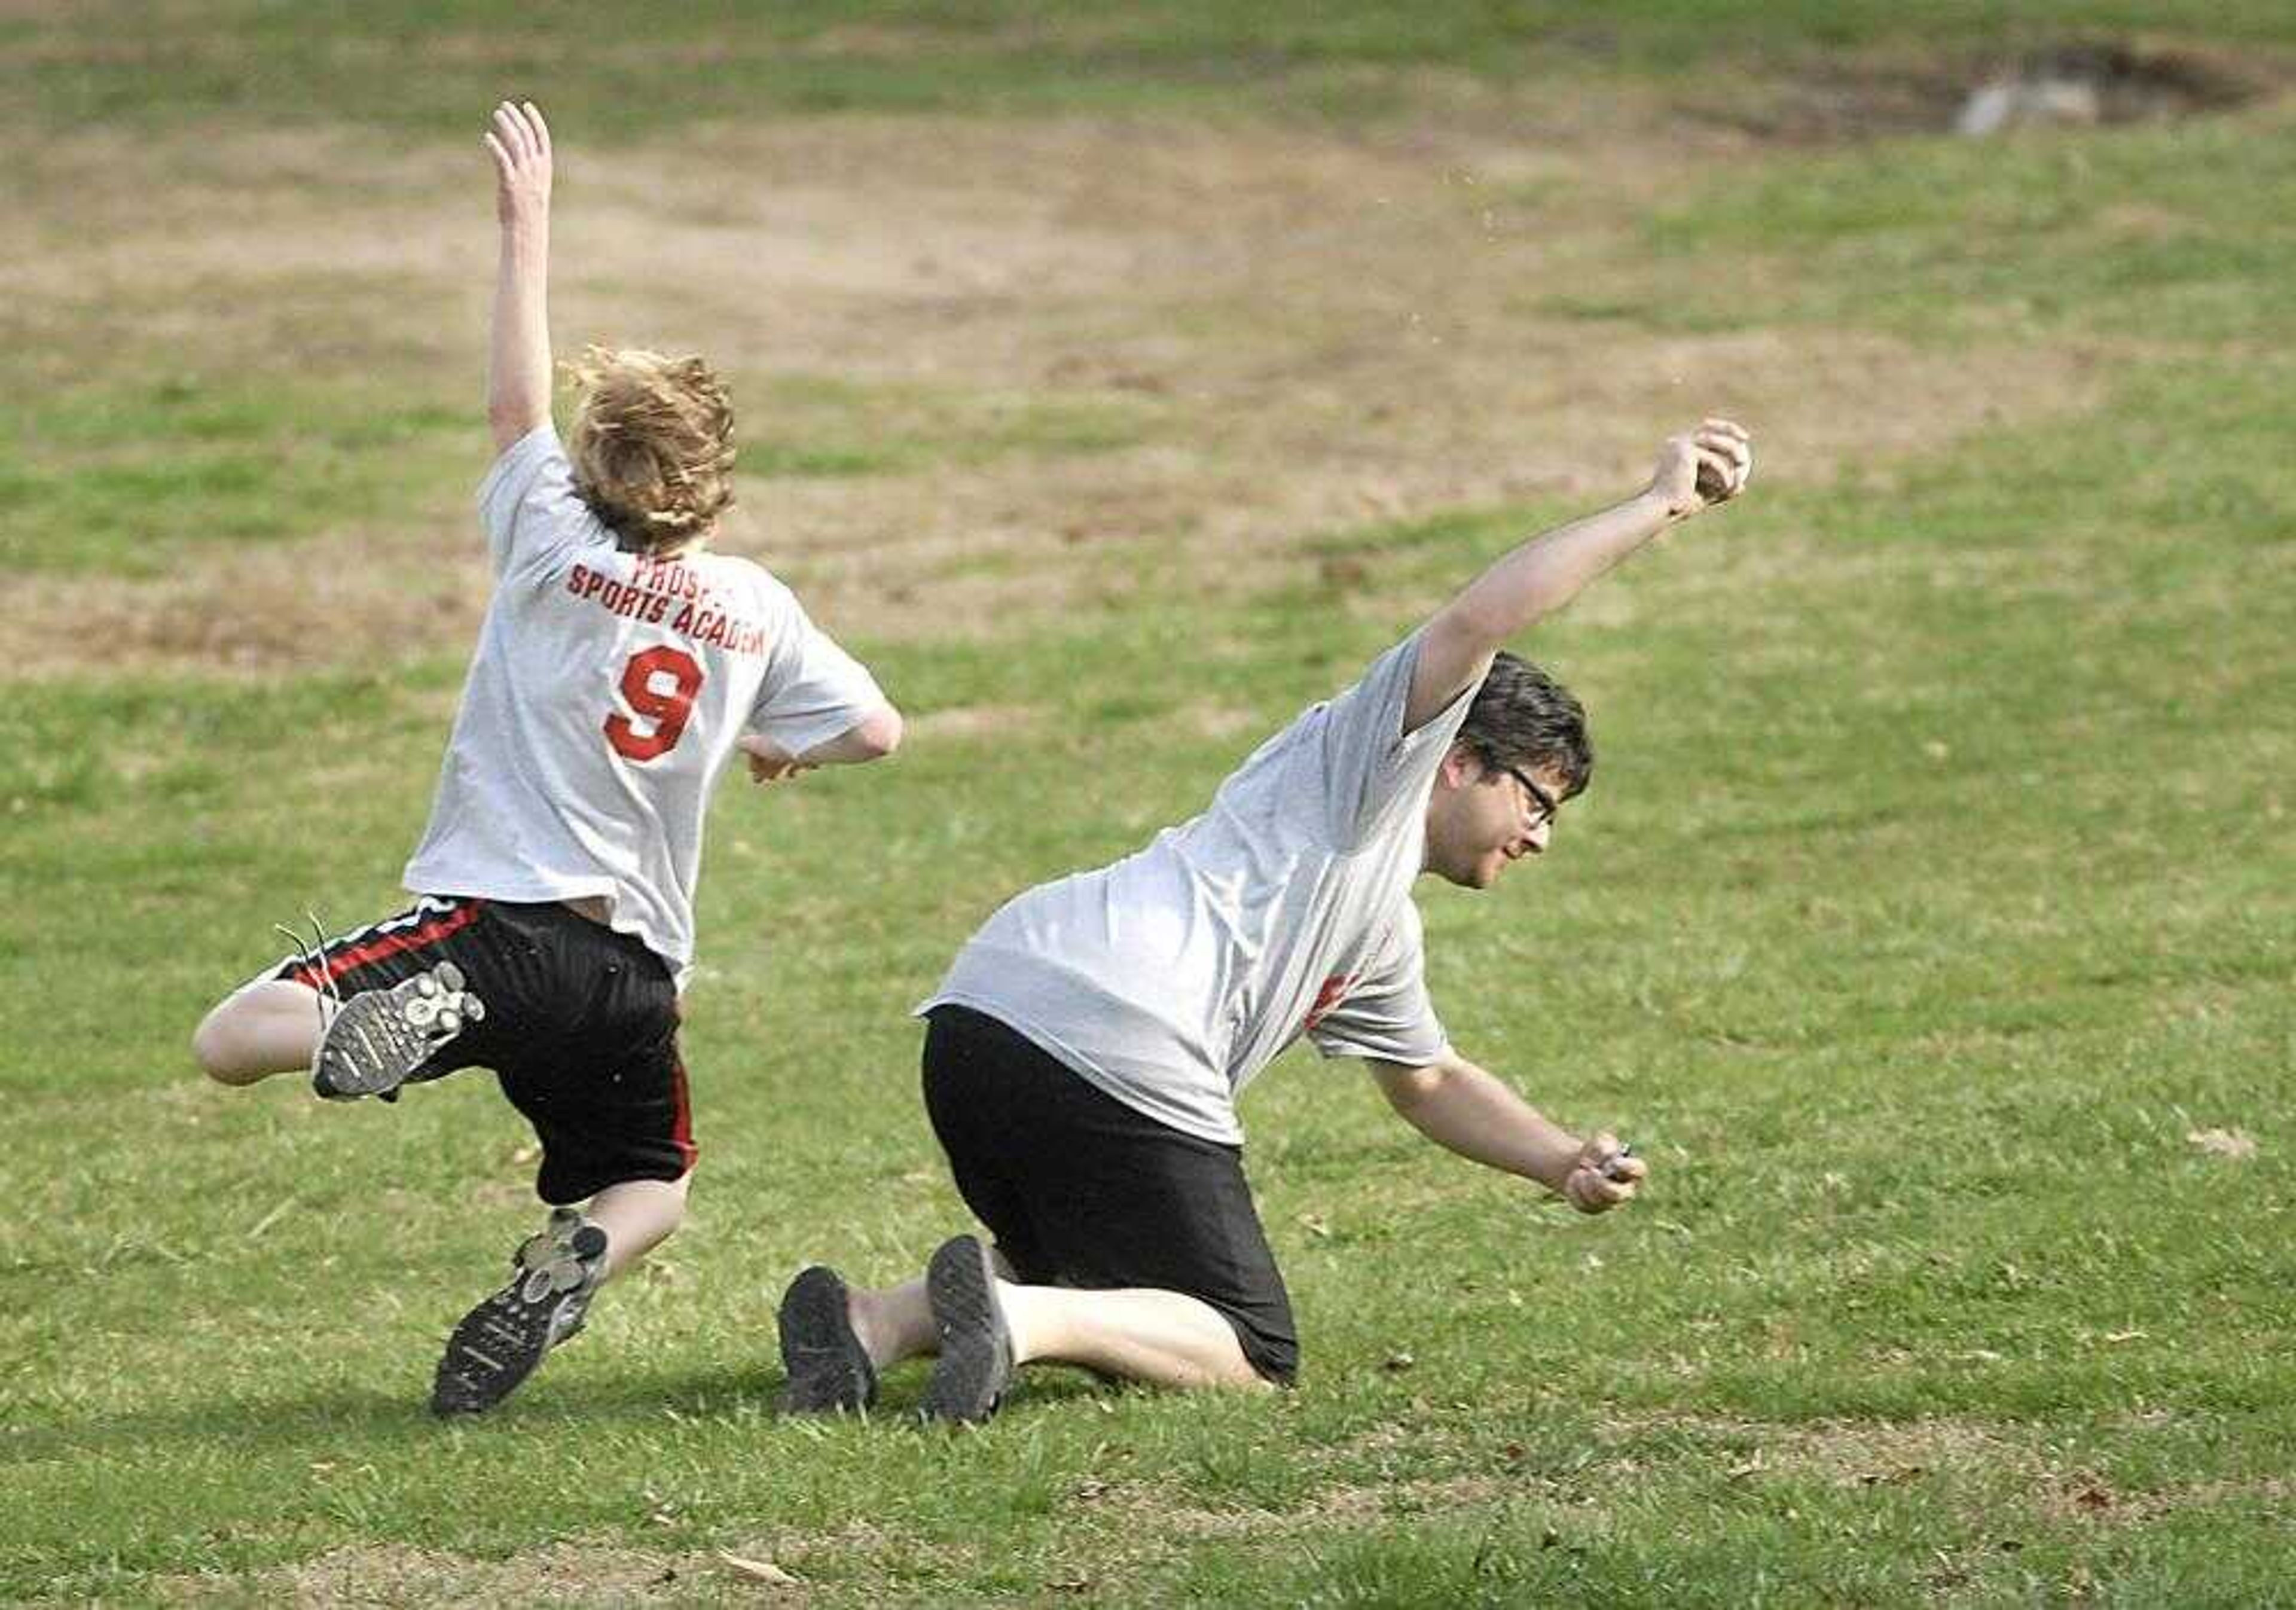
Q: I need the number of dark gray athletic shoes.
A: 4